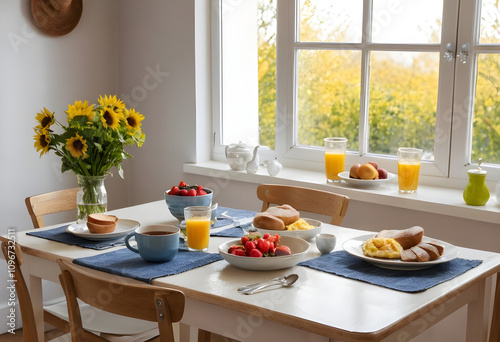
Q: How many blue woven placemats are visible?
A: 4